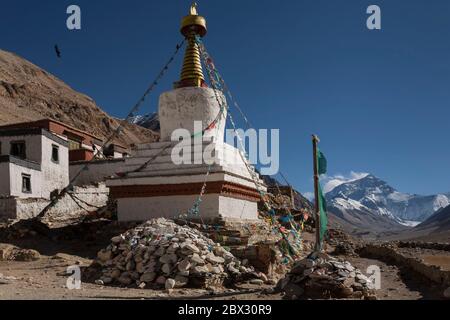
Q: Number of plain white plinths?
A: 1